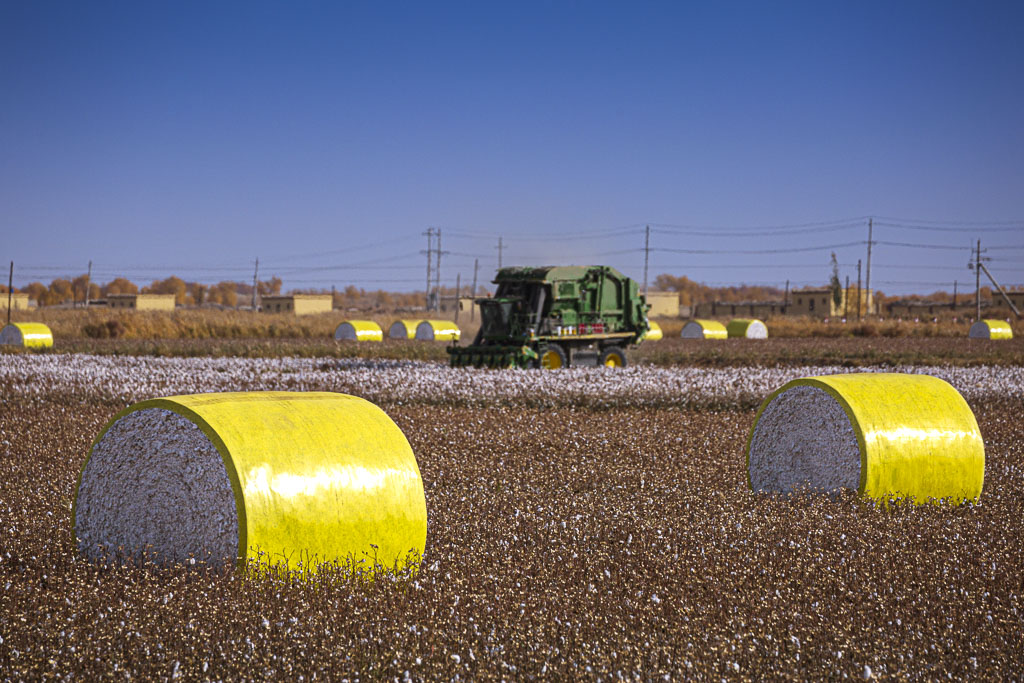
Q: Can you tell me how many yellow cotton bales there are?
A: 10